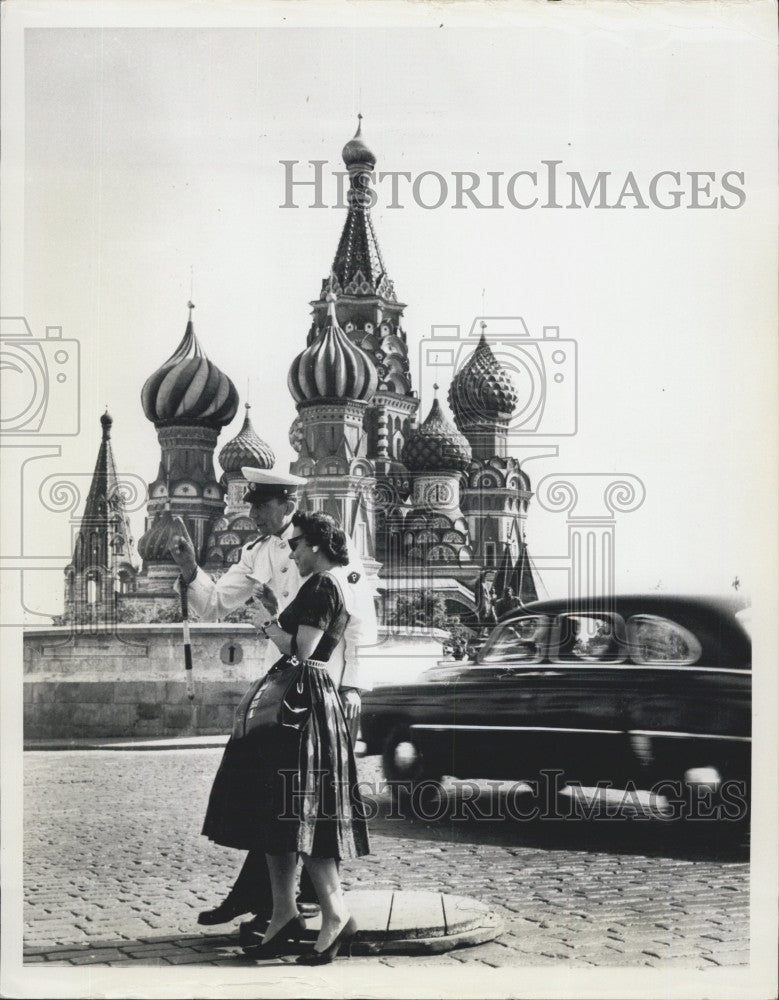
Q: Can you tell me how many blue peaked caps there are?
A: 0